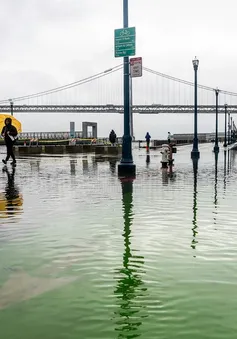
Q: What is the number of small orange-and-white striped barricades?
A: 3